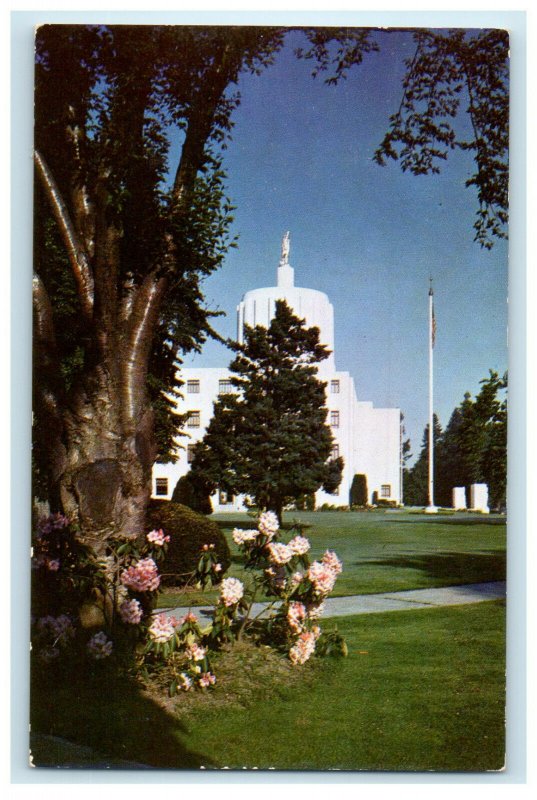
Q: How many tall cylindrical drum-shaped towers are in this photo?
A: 1